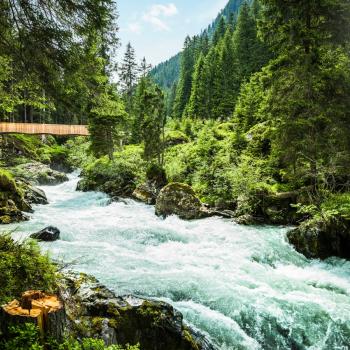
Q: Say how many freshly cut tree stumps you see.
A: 1